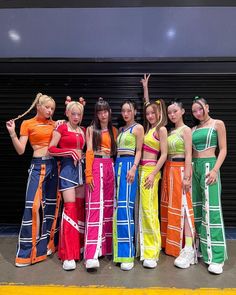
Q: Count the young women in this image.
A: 7